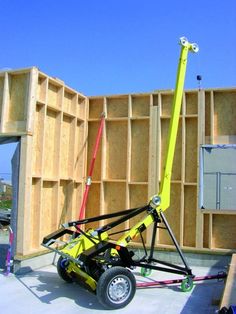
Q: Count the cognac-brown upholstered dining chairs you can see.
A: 0